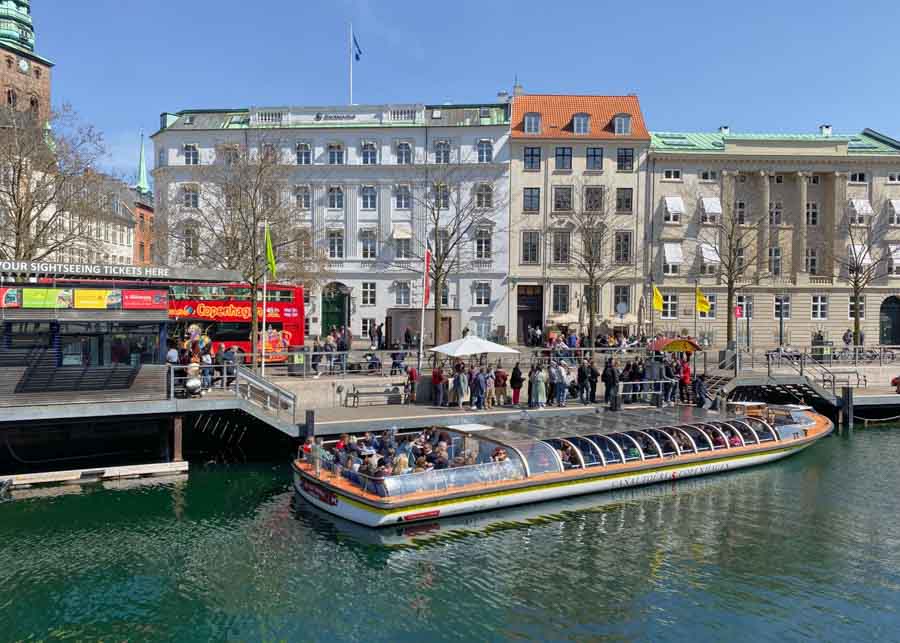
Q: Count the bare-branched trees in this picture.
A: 6